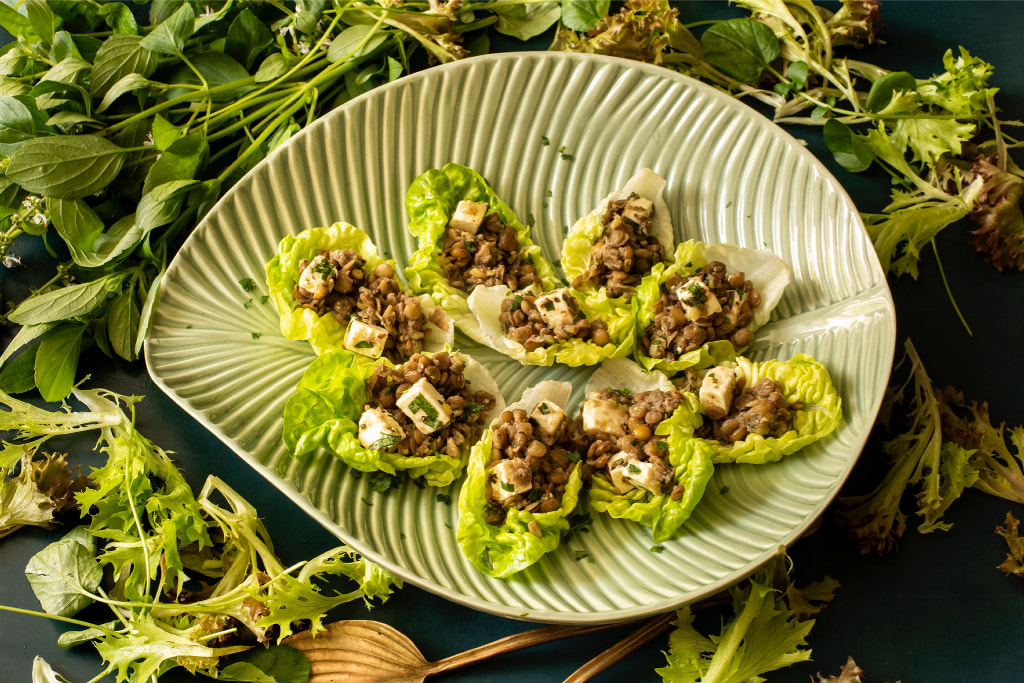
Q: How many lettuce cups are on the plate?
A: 9